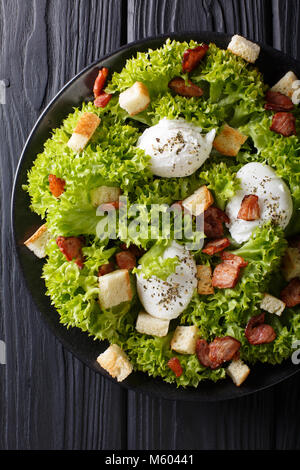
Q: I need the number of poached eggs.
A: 3